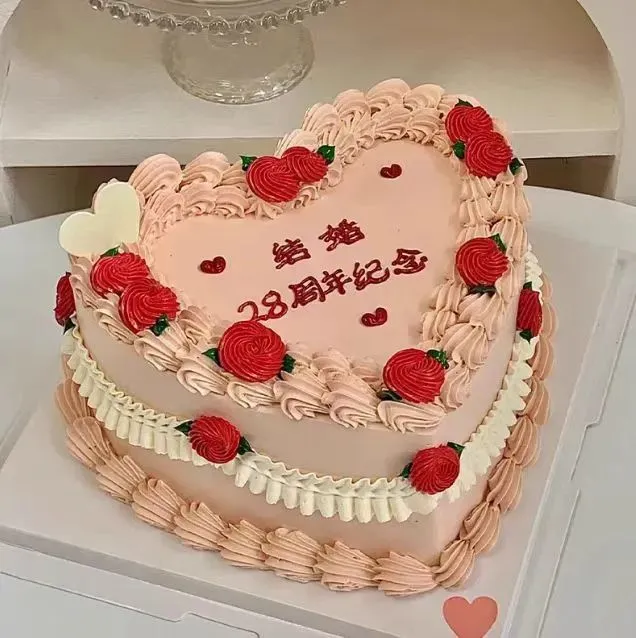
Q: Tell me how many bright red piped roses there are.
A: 13